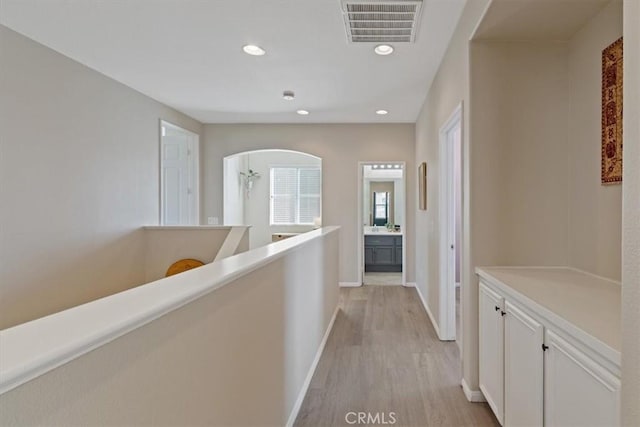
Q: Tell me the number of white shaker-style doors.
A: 3